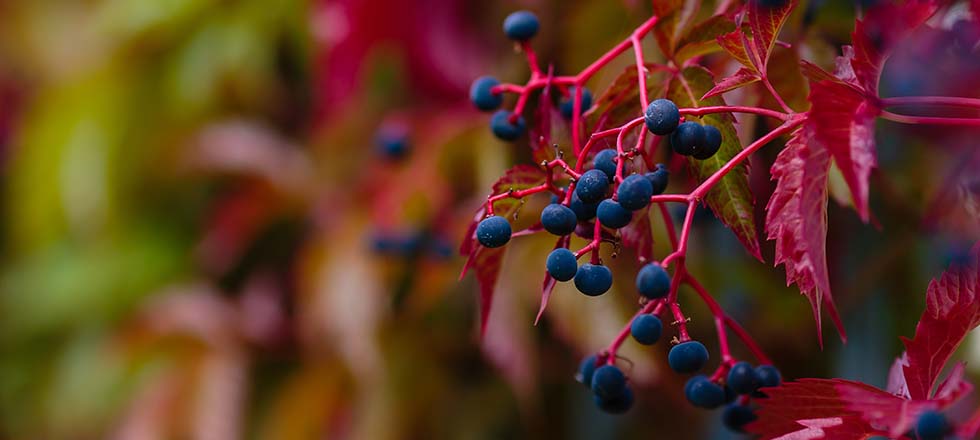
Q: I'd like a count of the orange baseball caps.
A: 0